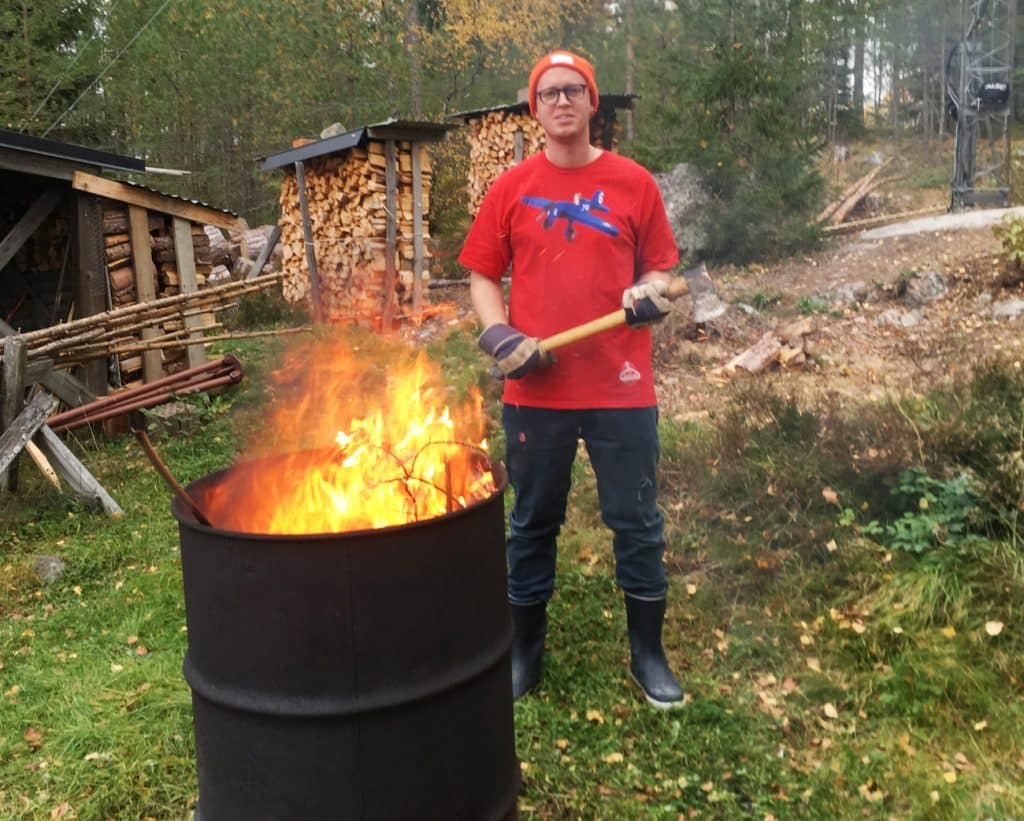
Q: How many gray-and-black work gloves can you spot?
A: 2